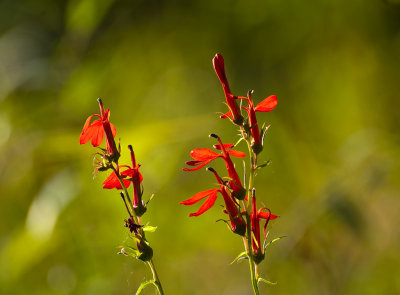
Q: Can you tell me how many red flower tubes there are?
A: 7